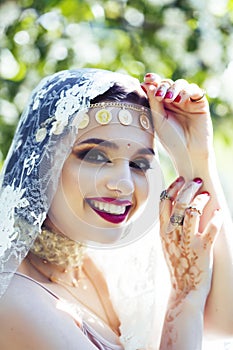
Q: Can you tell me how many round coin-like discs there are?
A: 6